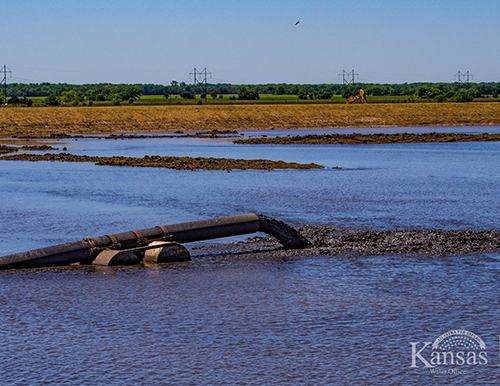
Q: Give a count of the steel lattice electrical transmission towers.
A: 4